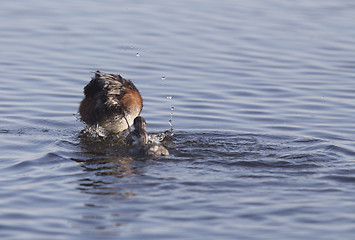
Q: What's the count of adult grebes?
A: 1